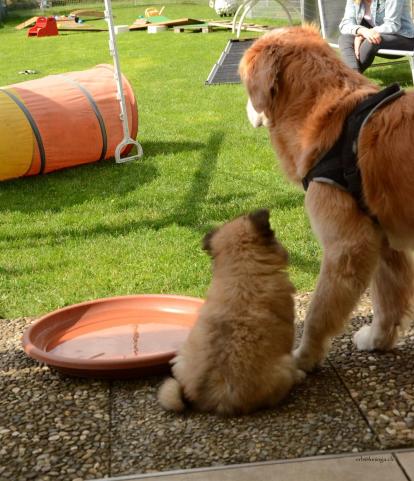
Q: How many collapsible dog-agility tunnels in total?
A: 1